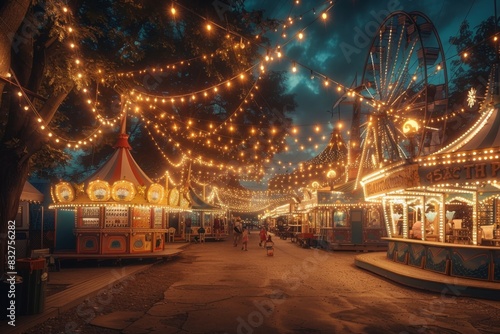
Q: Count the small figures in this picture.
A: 4